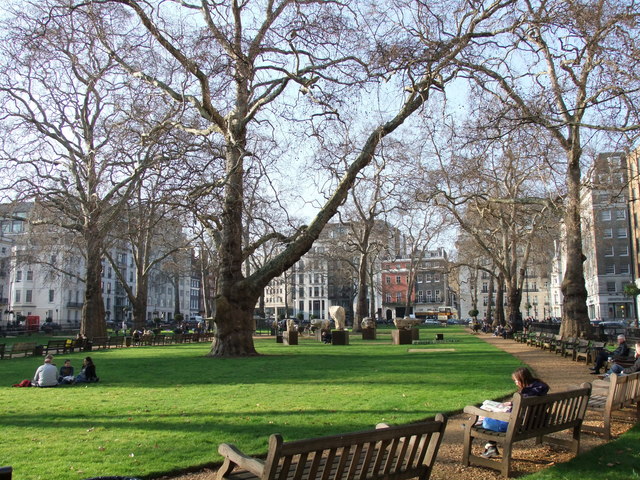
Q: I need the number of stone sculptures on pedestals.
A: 5